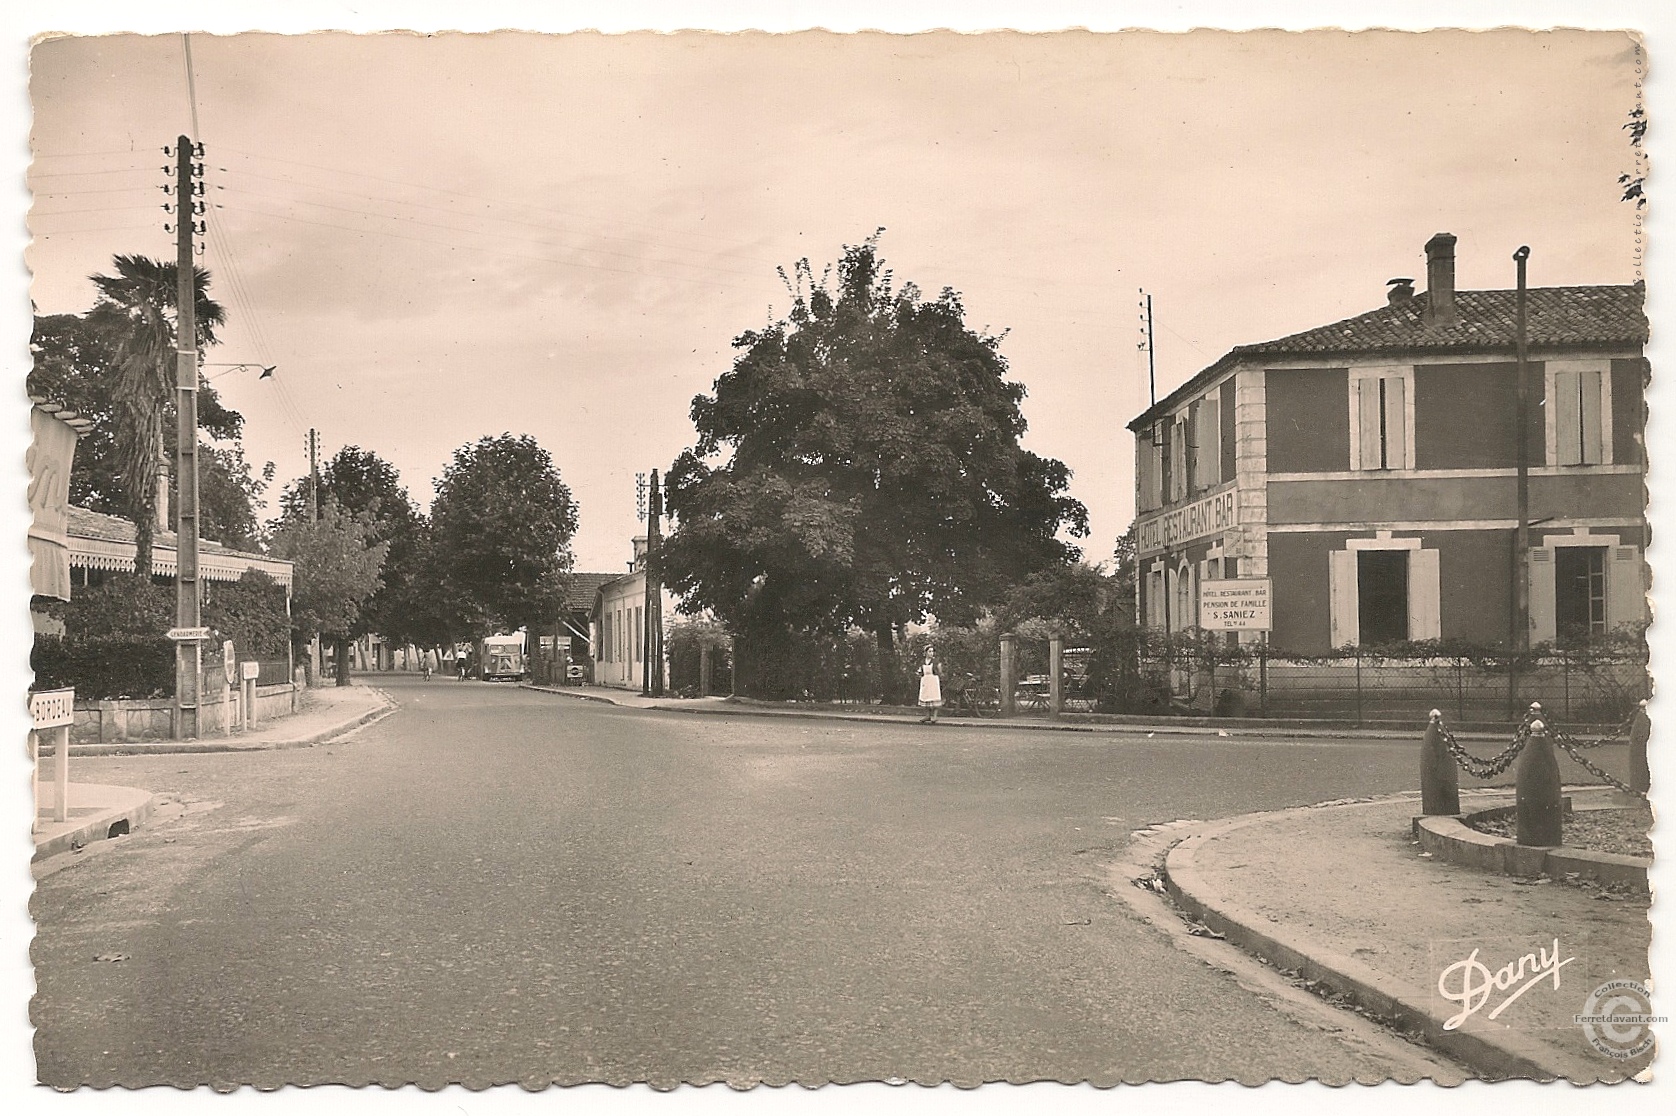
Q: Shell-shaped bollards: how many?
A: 4